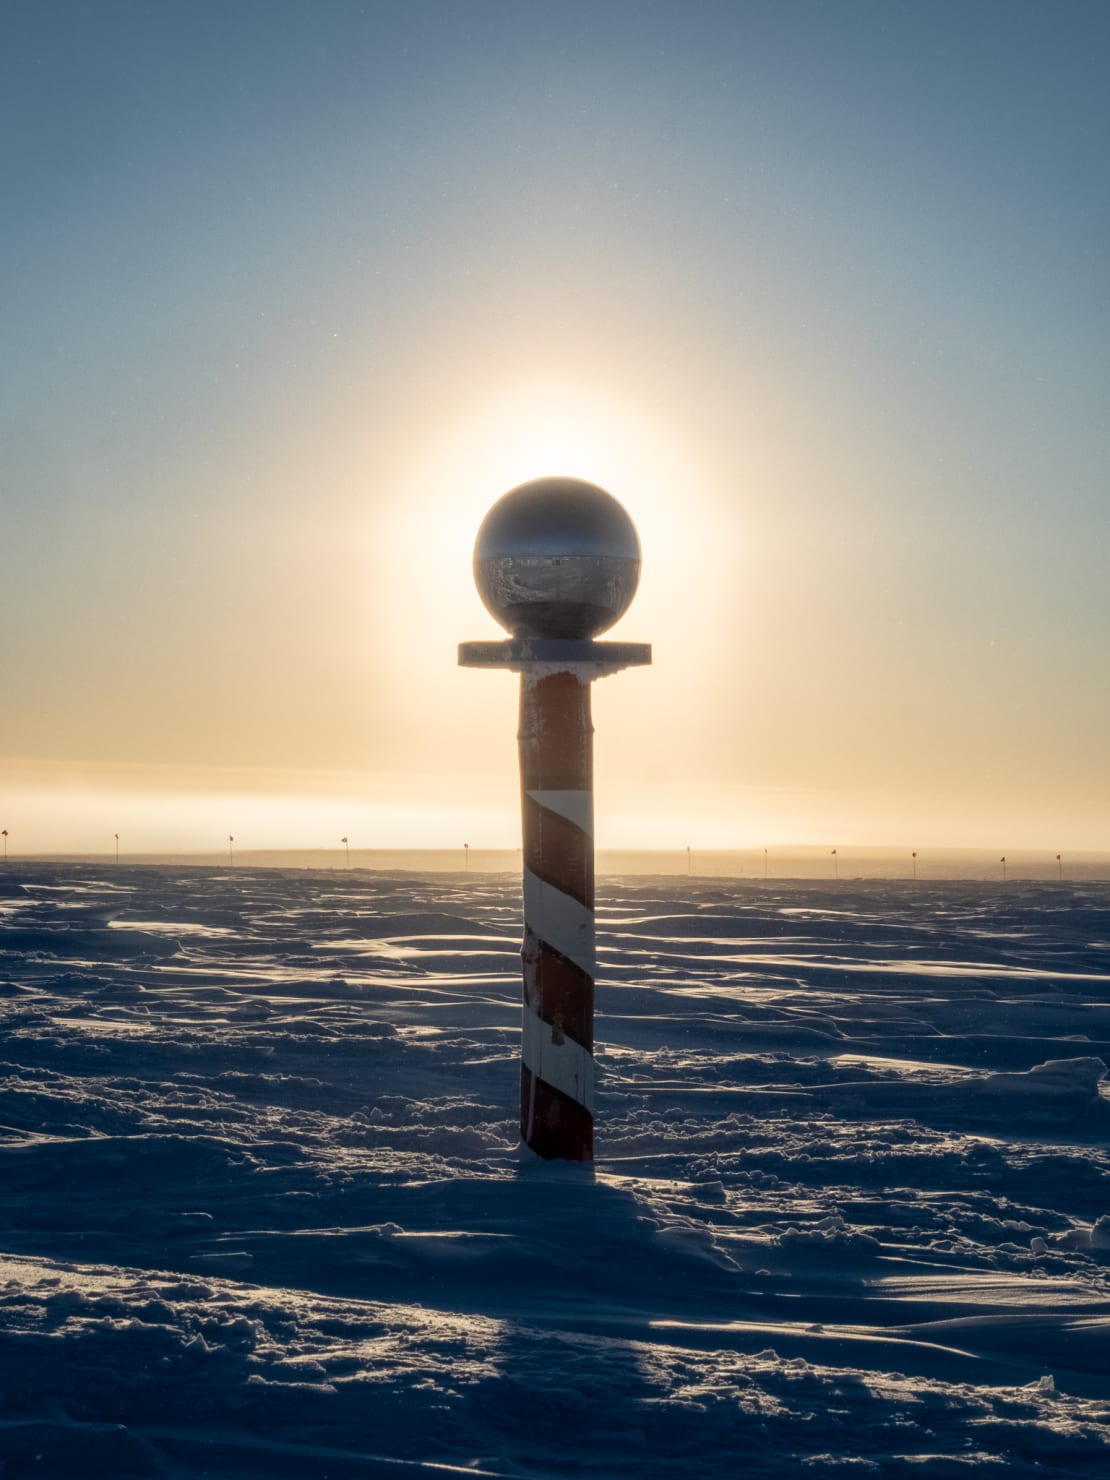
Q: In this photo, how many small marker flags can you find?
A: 11